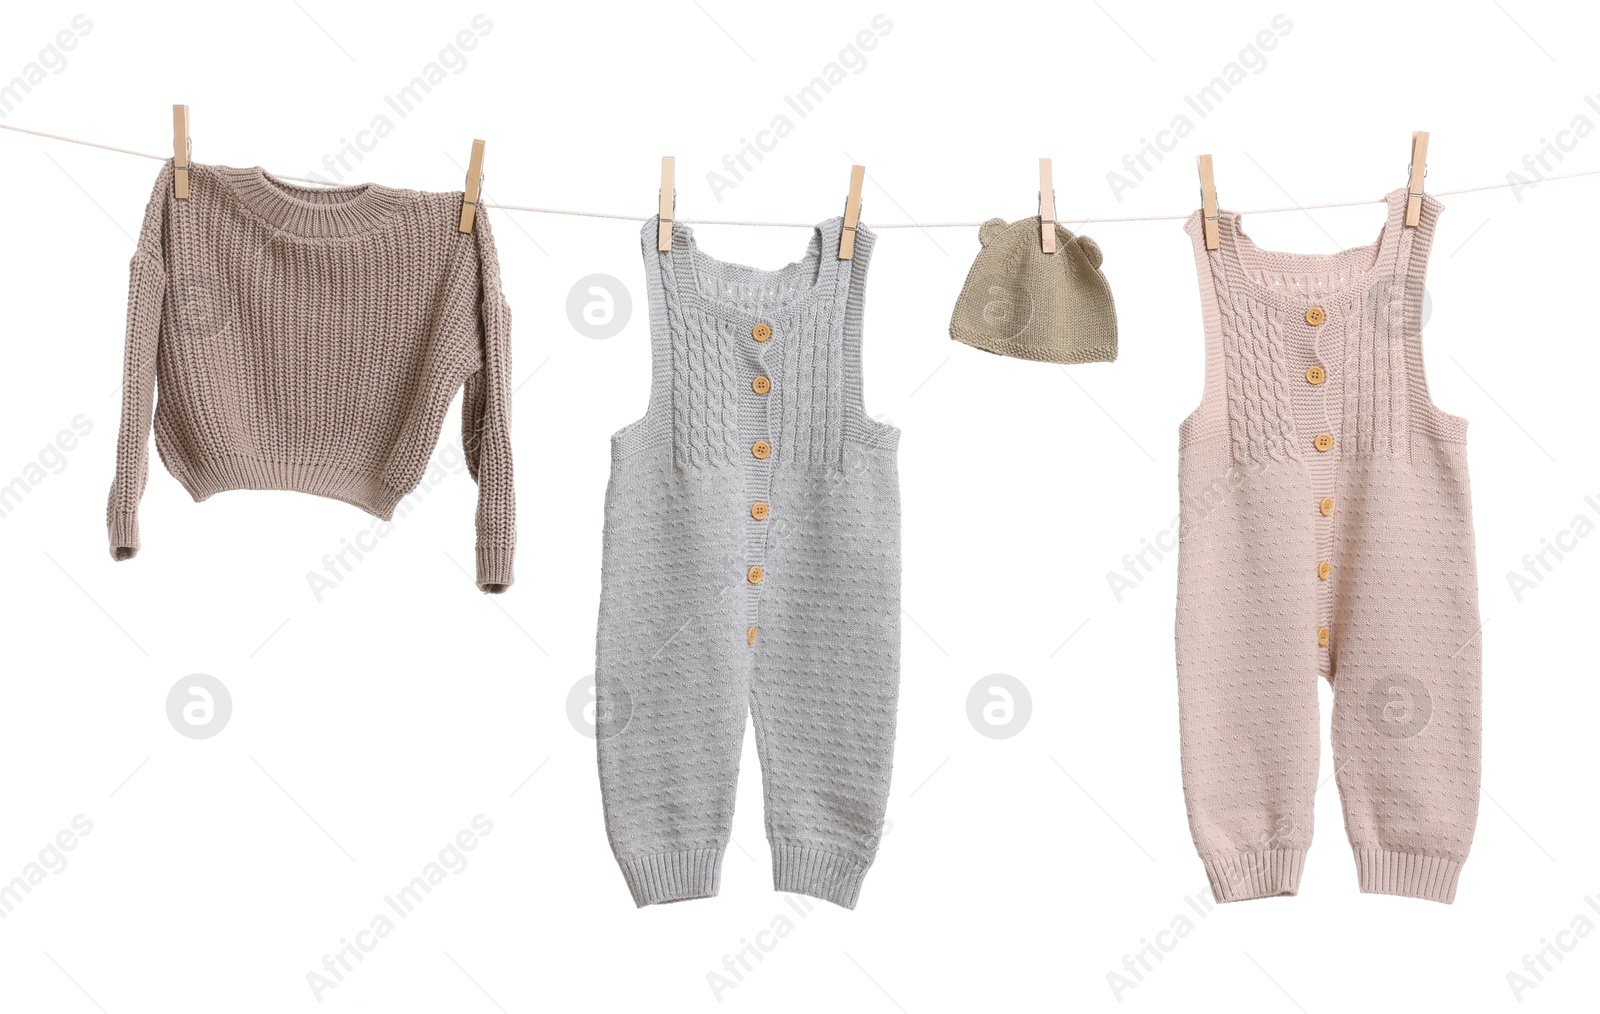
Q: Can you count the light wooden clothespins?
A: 7